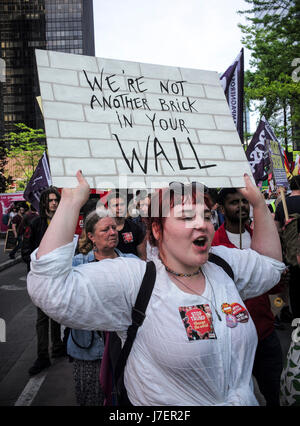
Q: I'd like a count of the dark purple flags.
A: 3